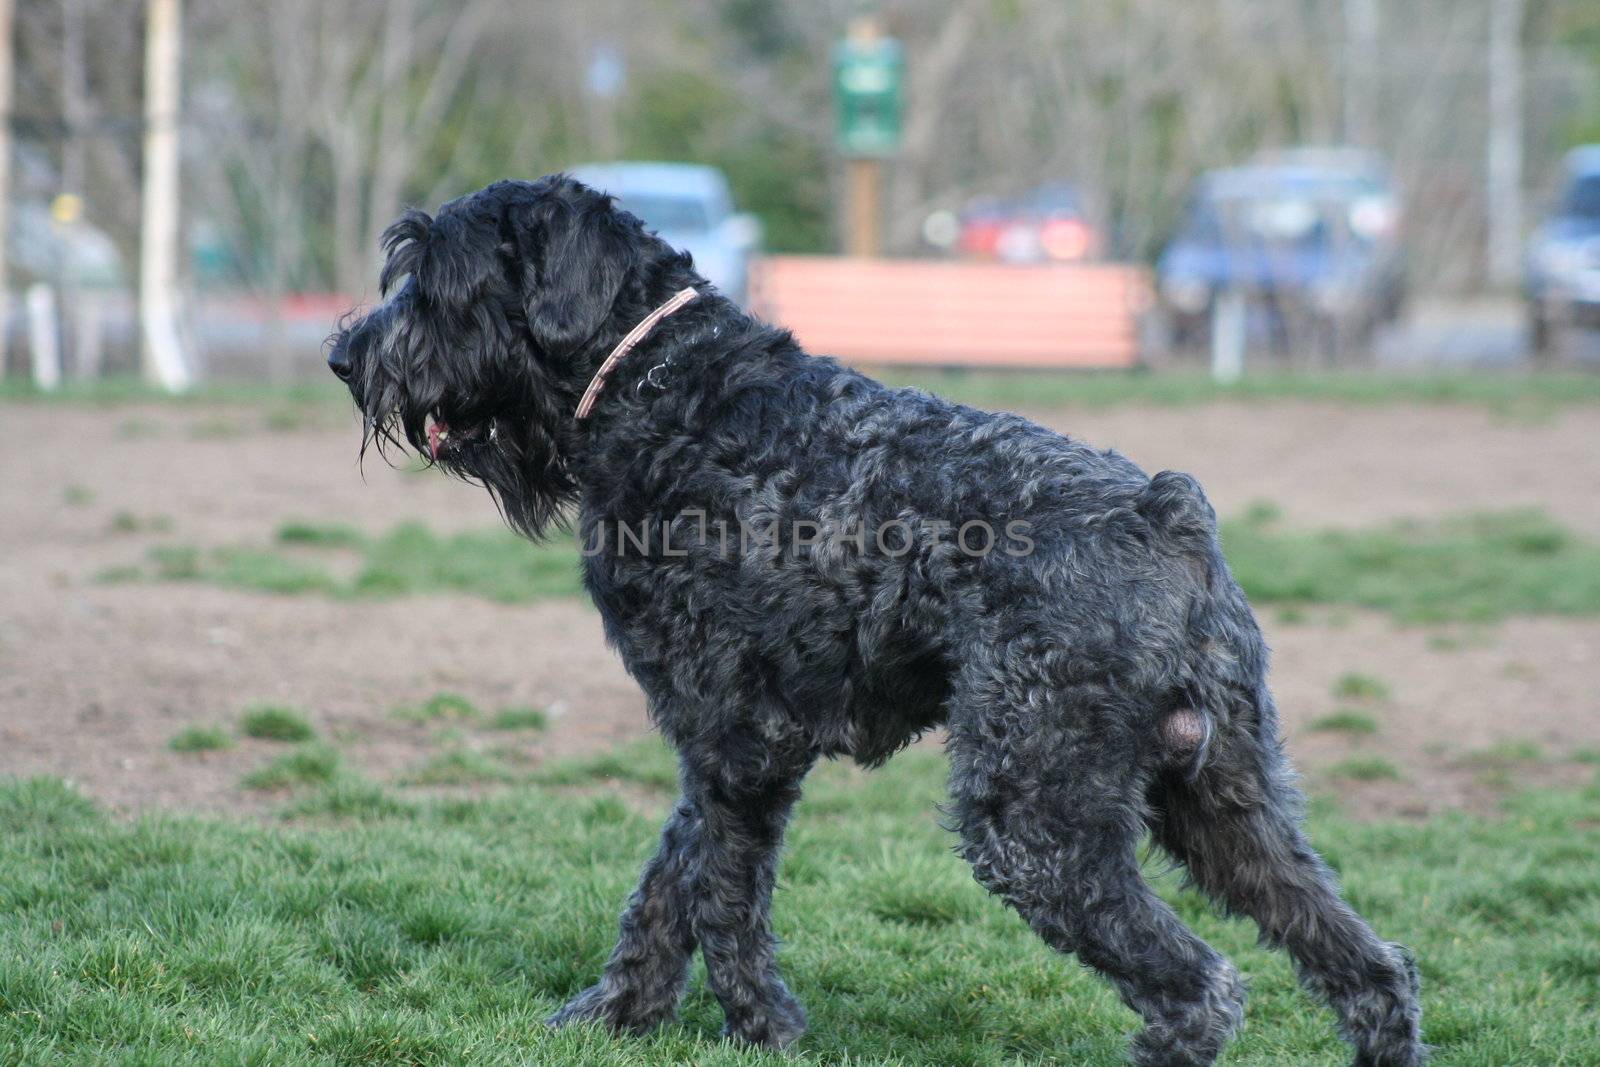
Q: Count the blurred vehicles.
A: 4